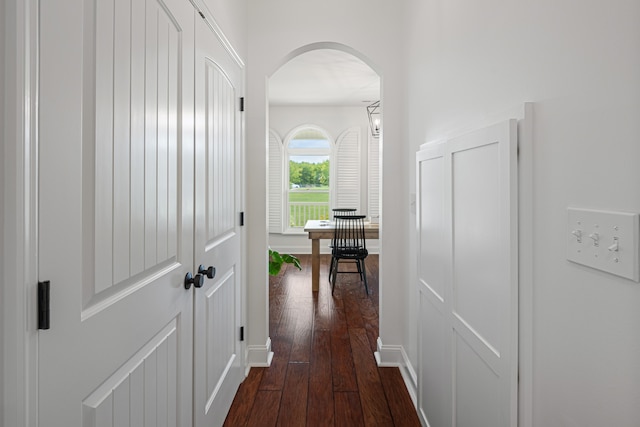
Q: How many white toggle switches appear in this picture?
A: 3